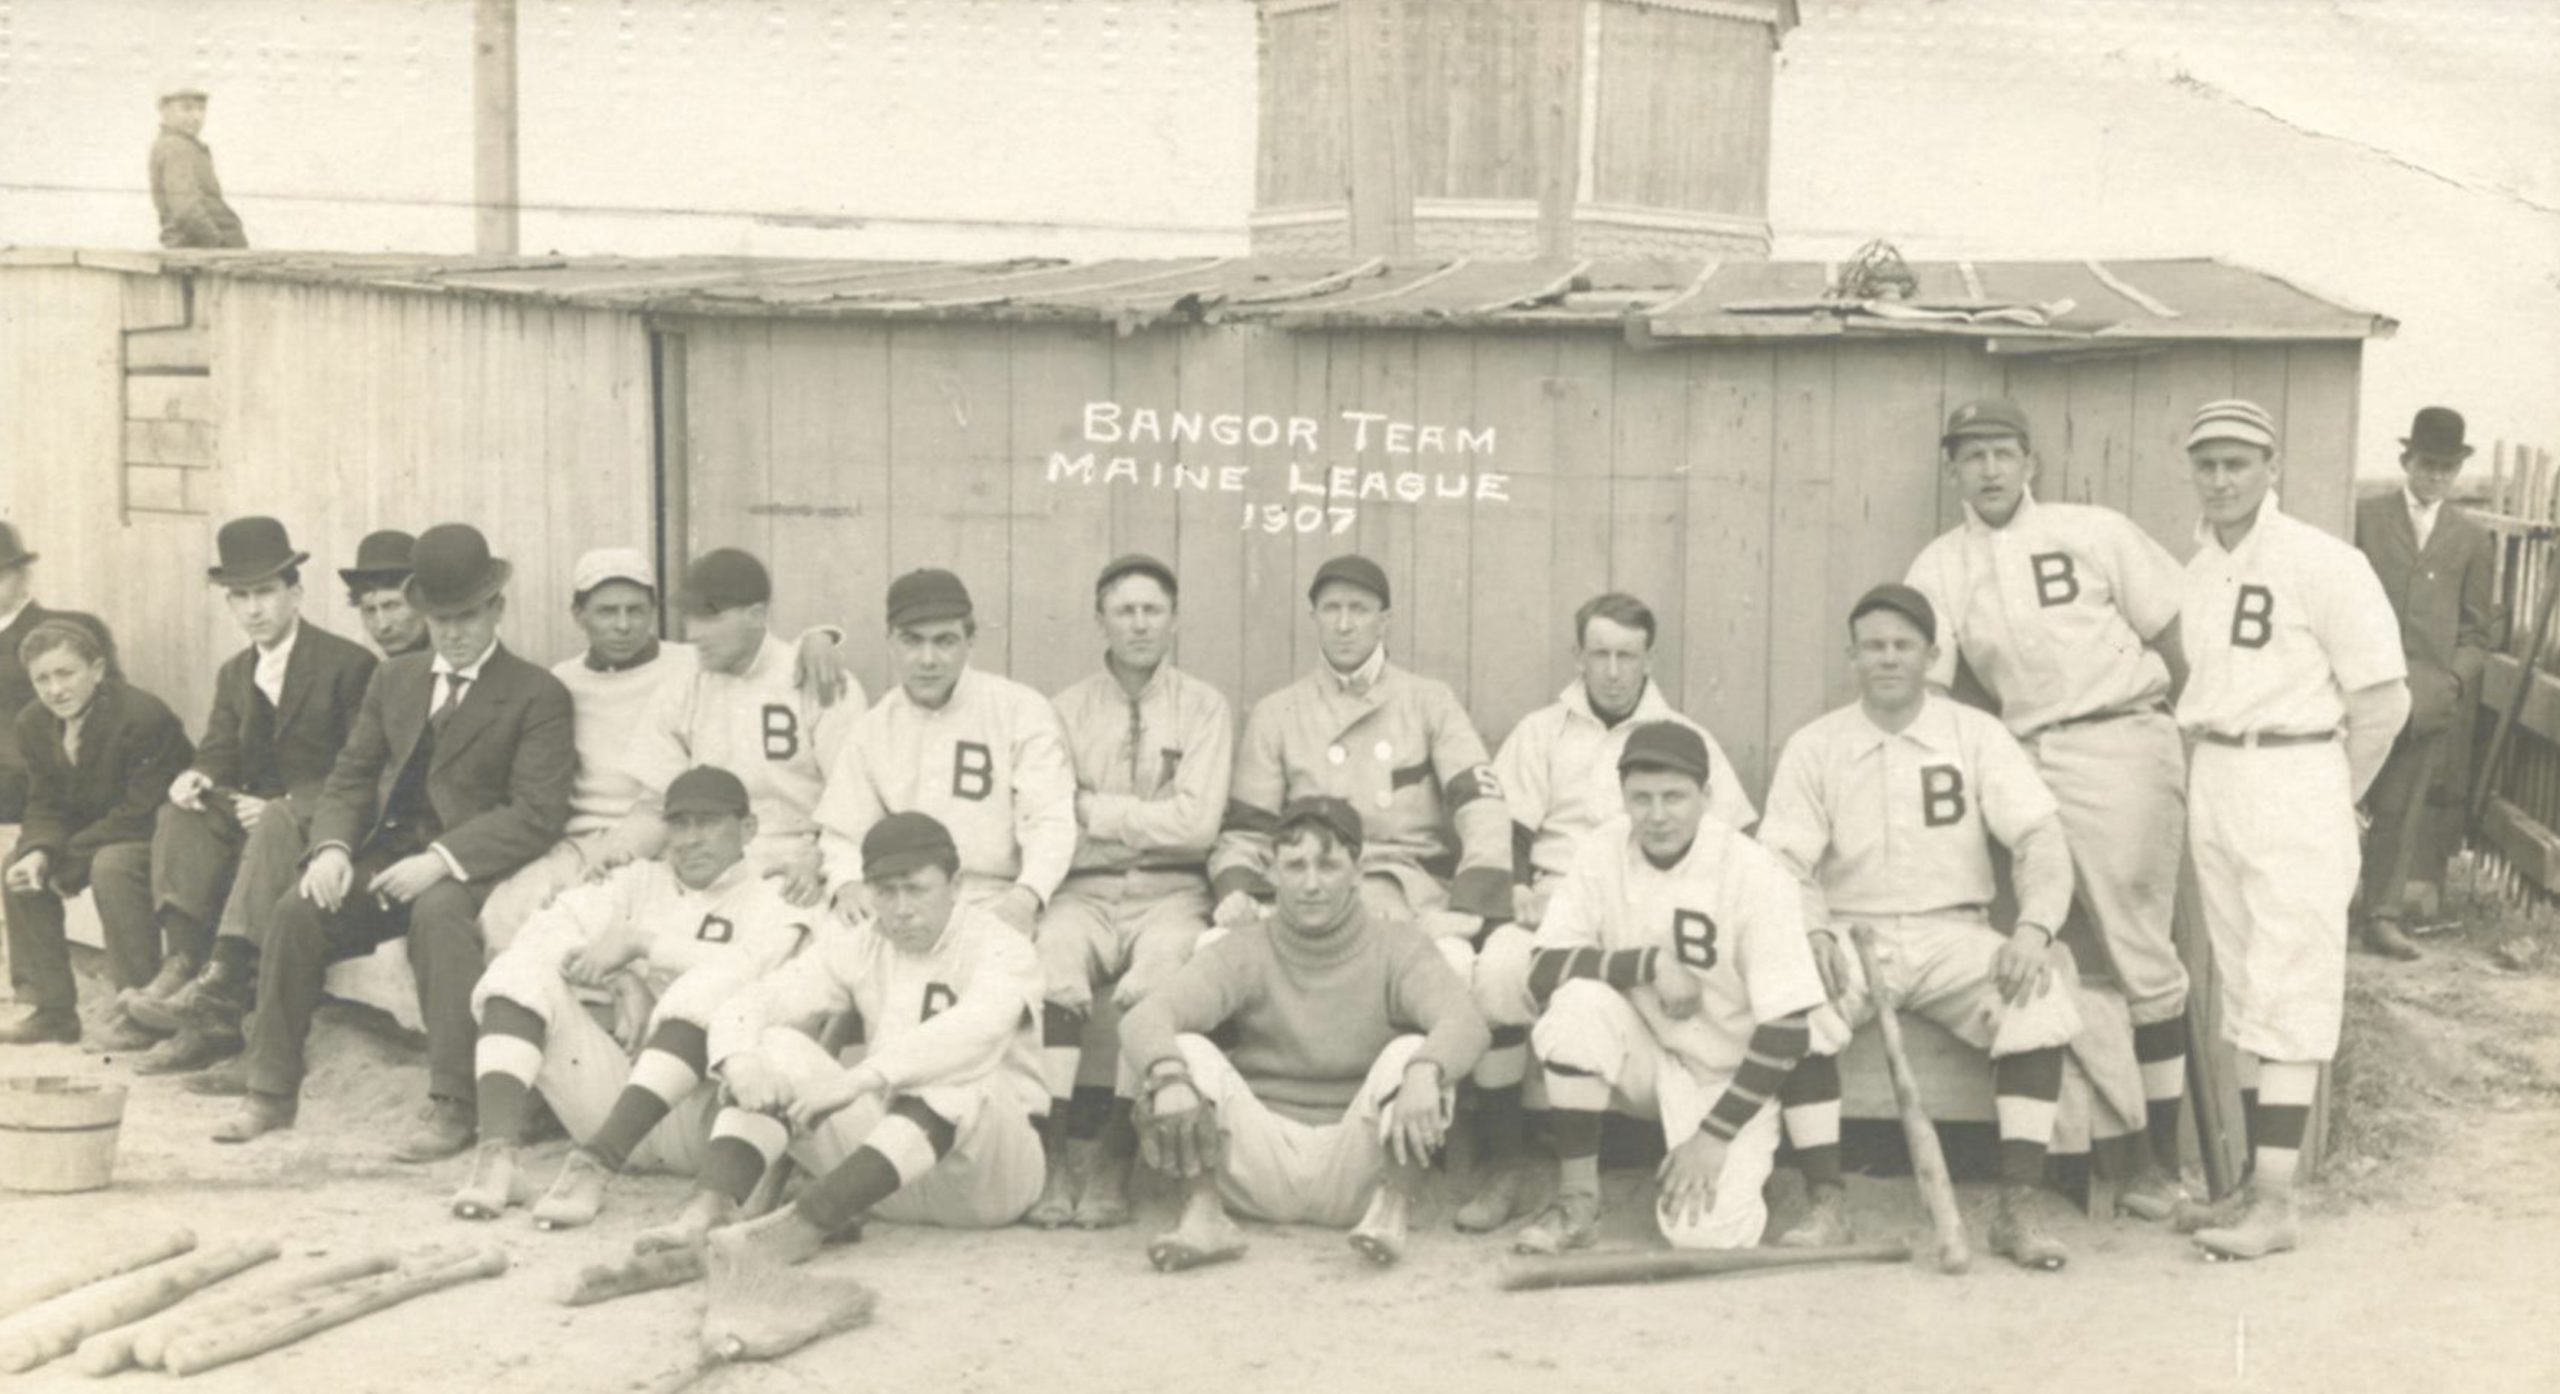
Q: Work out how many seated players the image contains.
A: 11